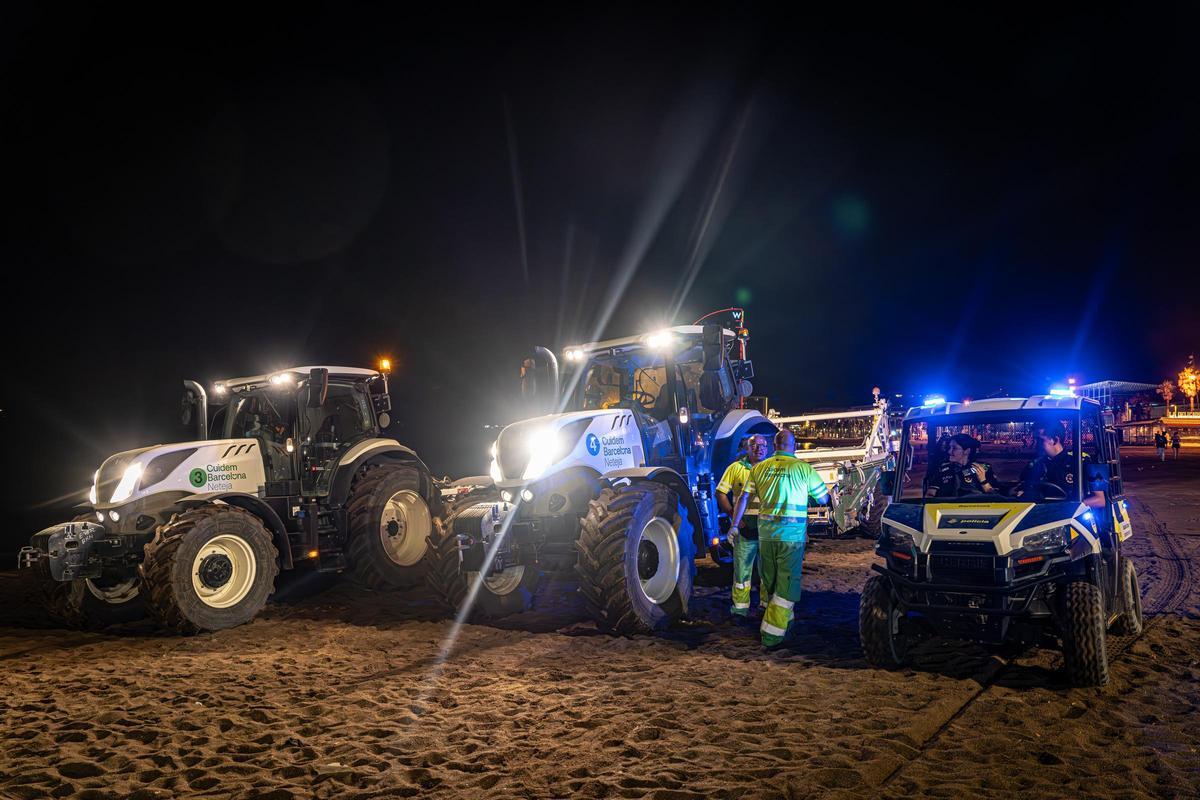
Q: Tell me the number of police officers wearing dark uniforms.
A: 2